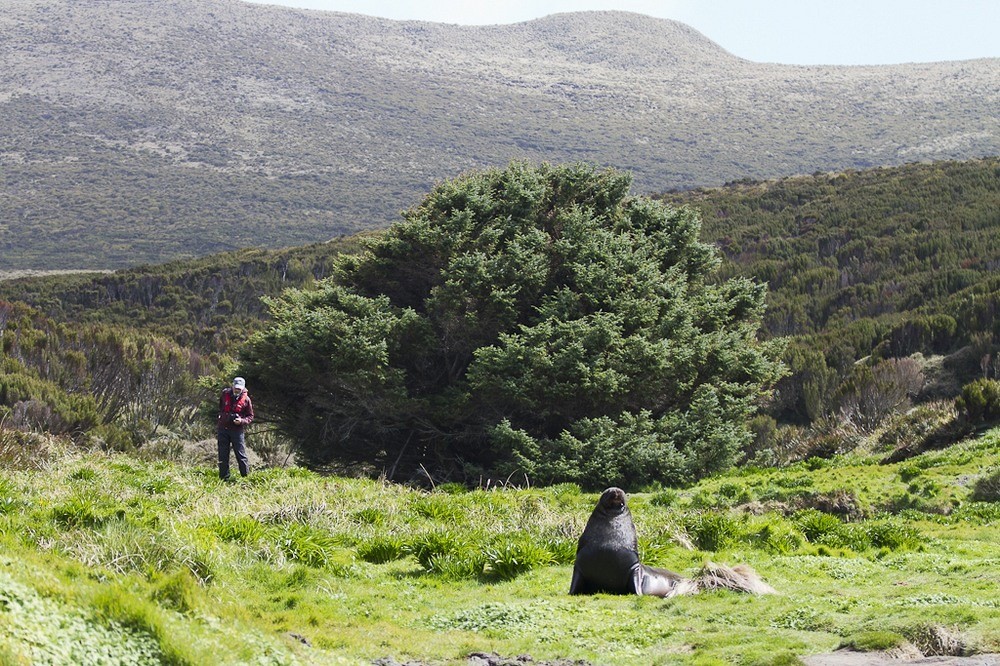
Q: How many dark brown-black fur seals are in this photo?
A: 1